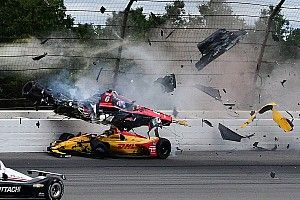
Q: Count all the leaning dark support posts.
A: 2